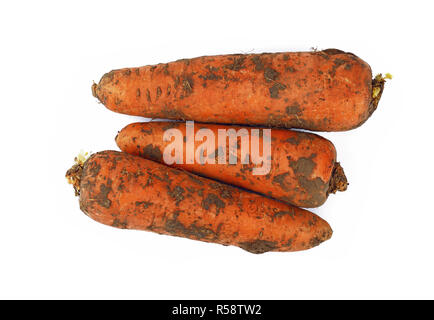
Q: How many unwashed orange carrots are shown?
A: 3